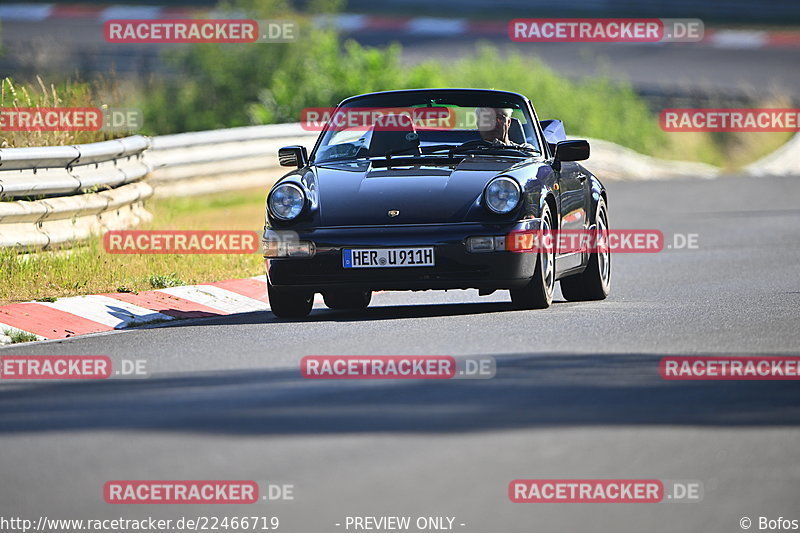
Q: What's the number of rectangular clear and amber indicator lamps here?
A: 2